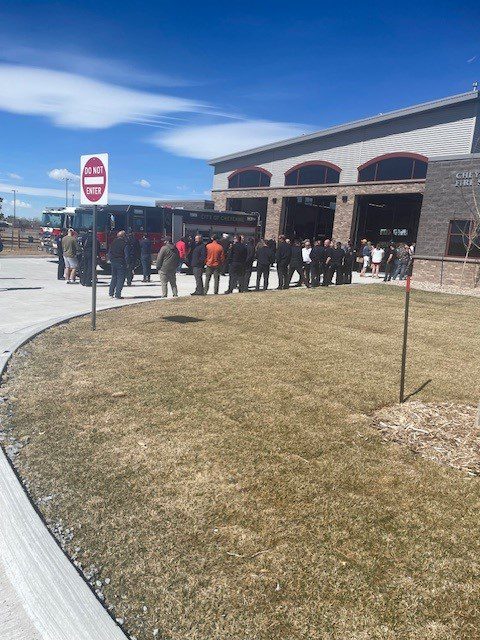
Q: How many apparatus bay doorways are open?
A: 3